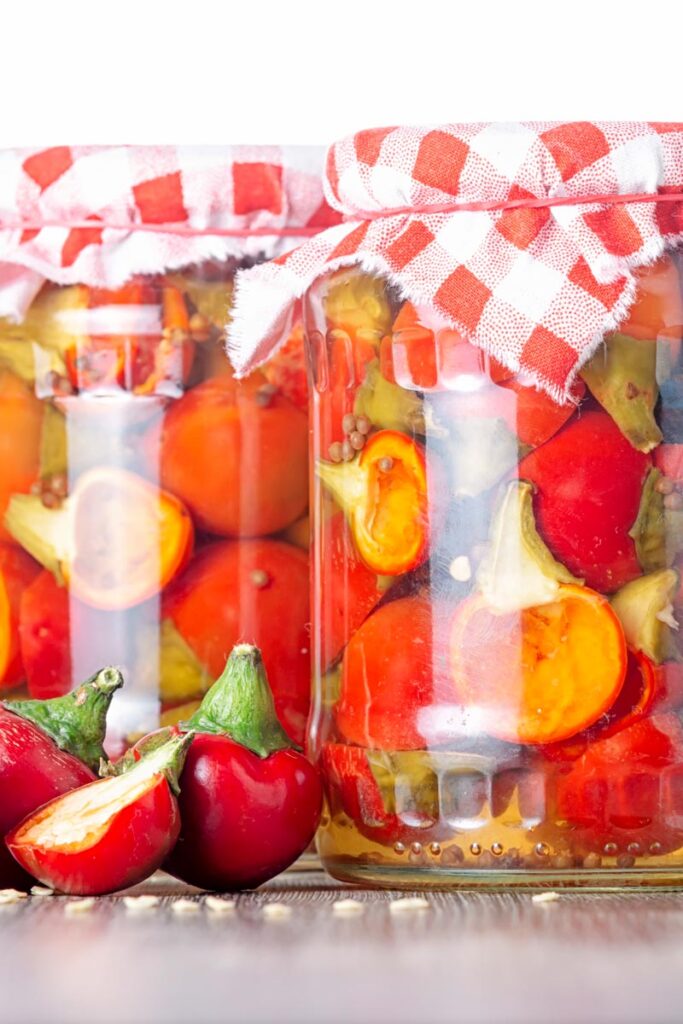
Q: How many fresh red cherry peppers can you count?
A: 3